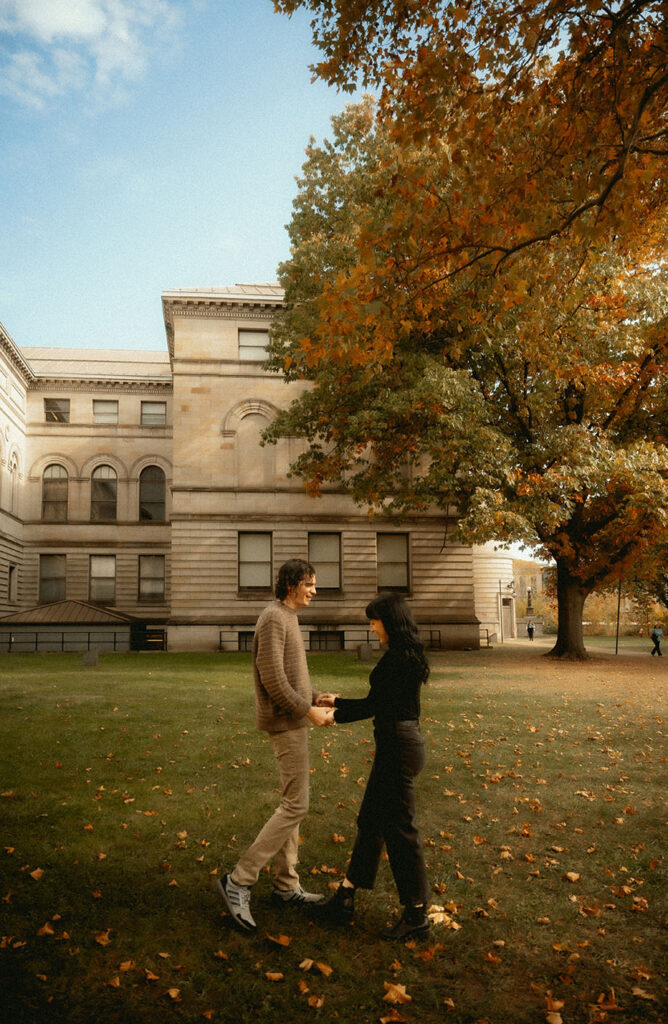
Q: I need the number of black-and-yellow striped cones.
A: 0